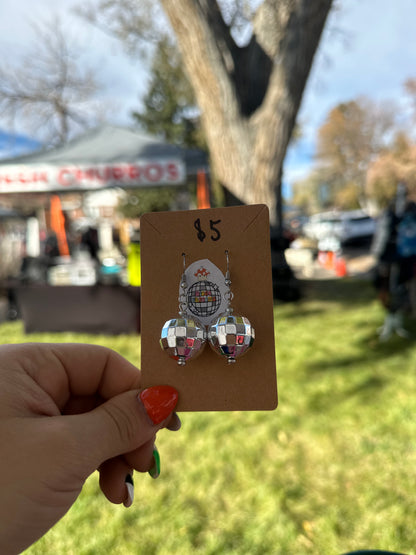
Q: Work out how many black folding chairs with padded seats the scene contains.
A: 0